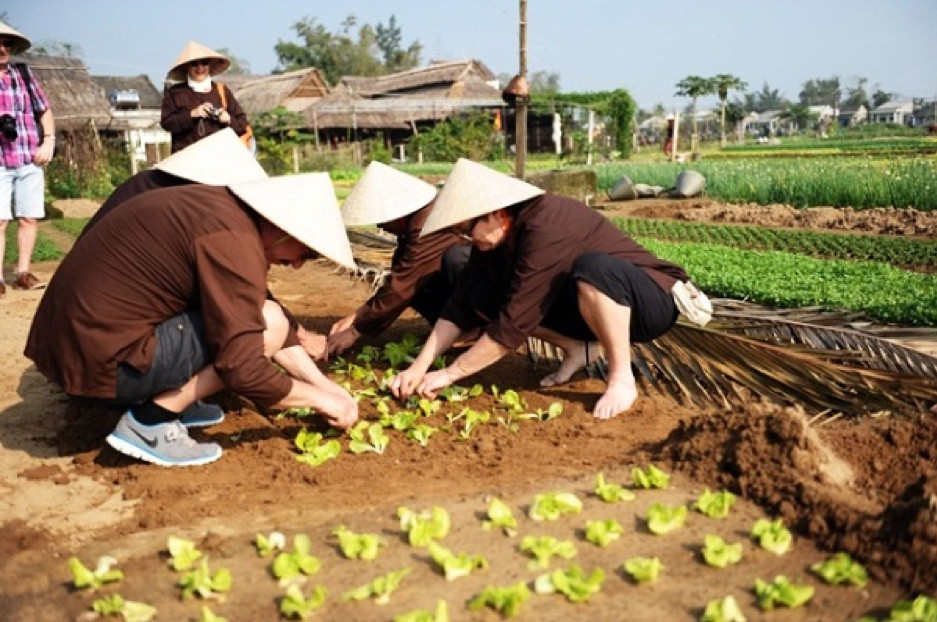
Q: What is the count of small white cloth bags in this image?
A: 1